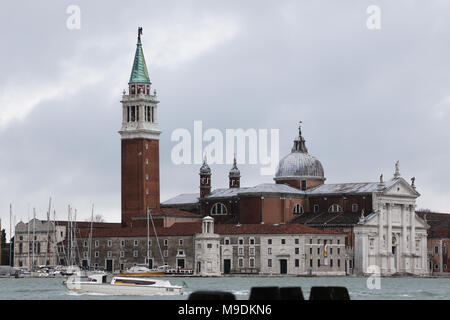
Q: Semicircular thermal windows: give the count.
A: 3